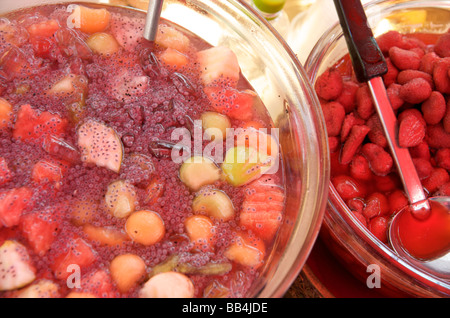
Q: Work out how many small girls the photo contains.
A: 0